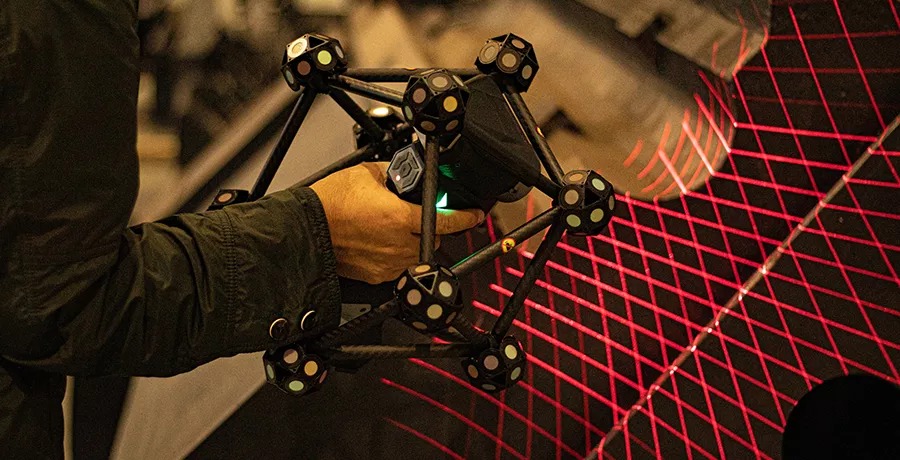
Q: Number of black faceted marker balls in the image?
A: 9